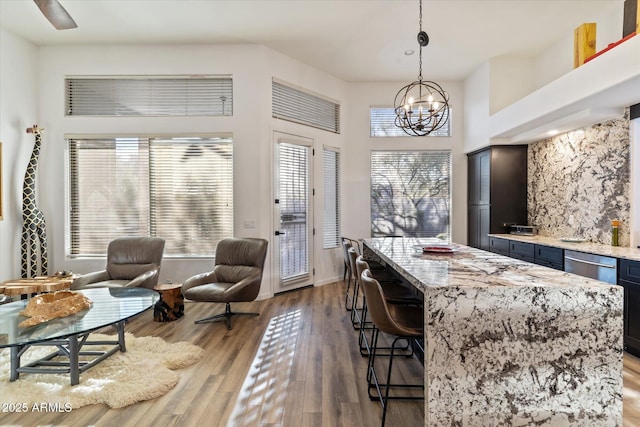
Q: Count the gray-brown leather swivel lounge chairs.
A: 2